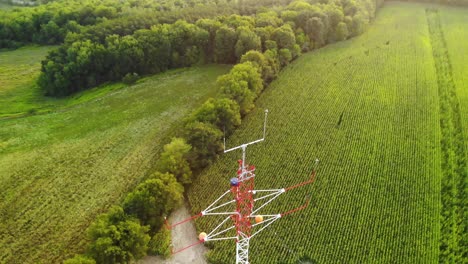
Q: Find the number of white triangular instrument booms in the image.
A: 4